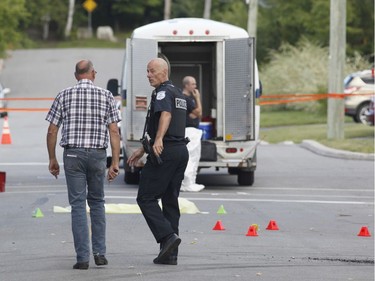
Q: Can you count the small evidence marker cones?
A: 6